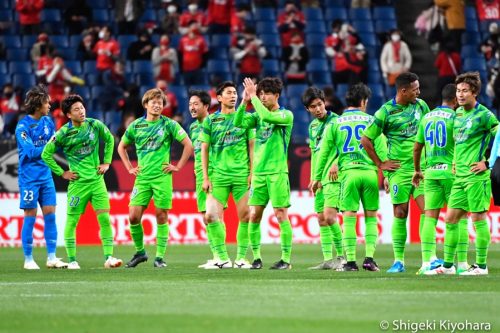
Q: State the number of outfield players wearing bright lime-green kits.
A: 10